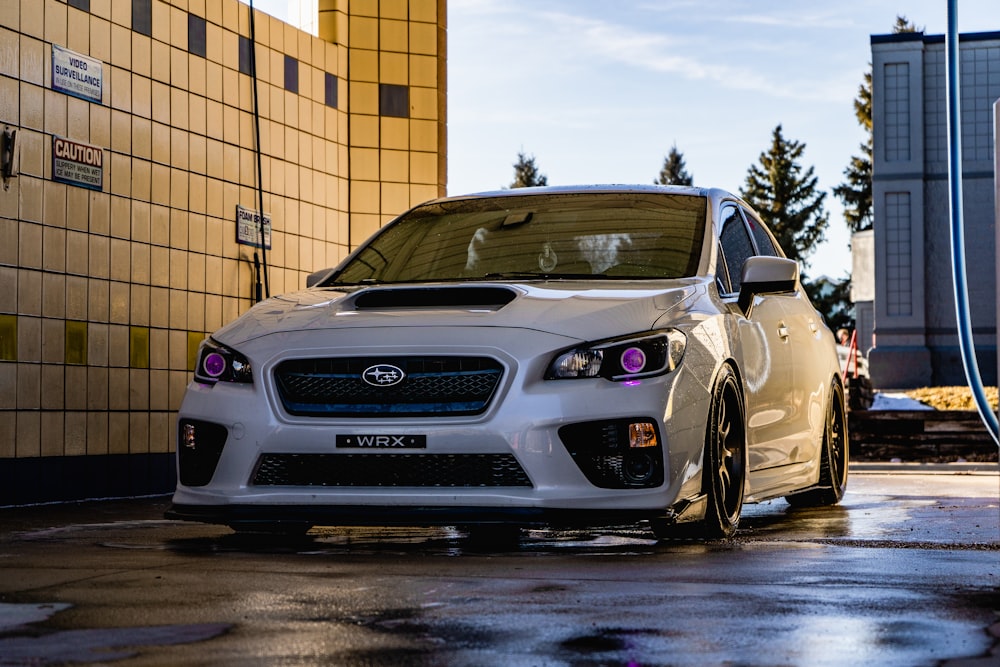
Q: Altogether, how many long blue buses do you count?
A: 0